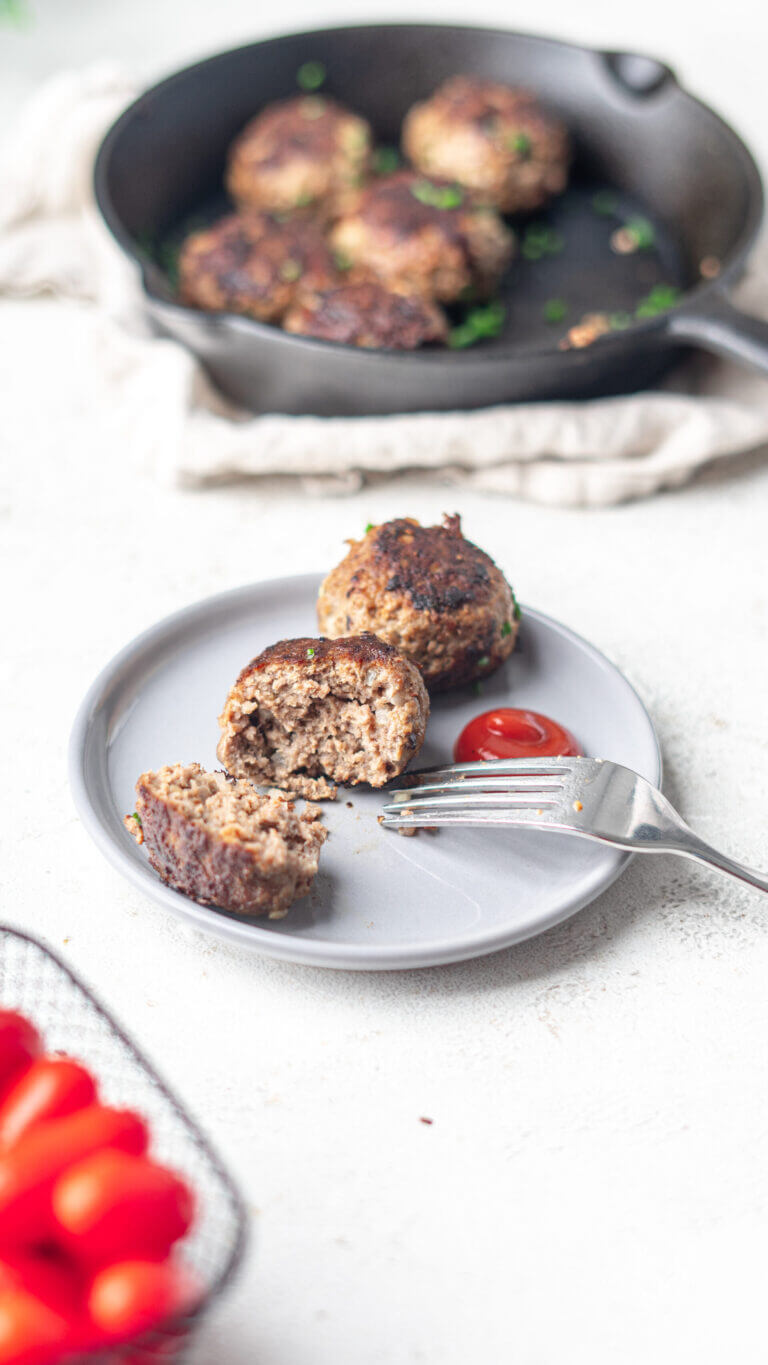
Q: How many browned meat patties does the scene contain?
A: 7